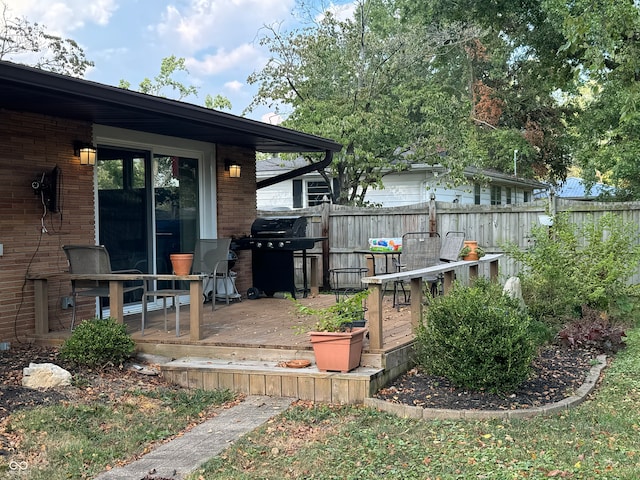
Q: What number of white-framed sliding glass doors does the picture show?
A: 1